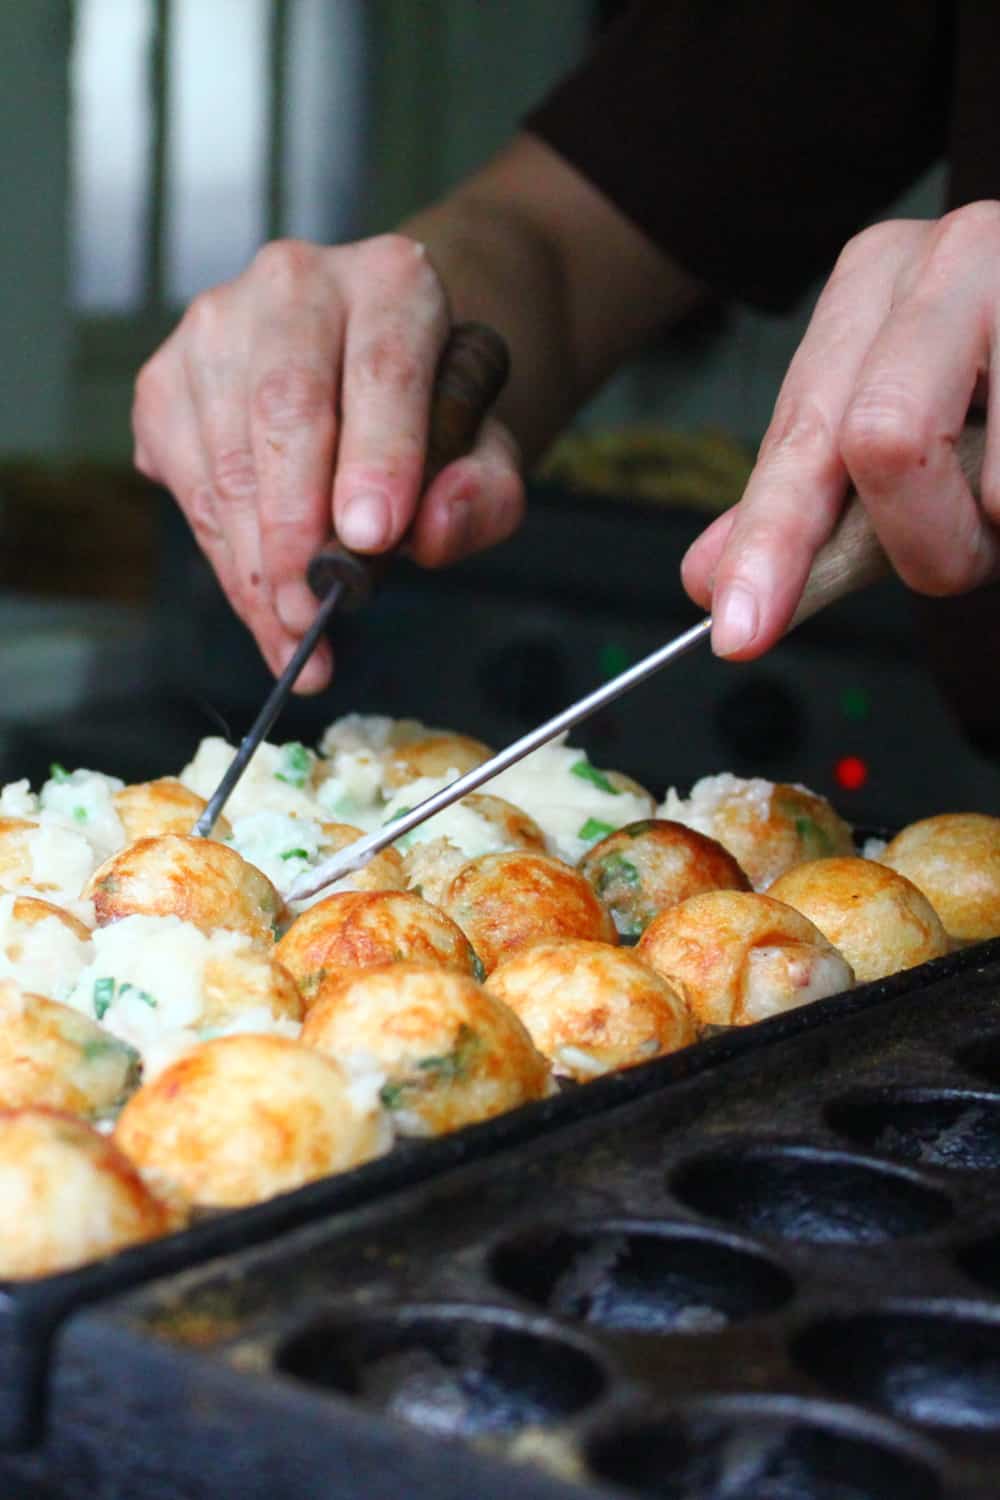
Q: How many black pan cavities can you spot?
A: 8